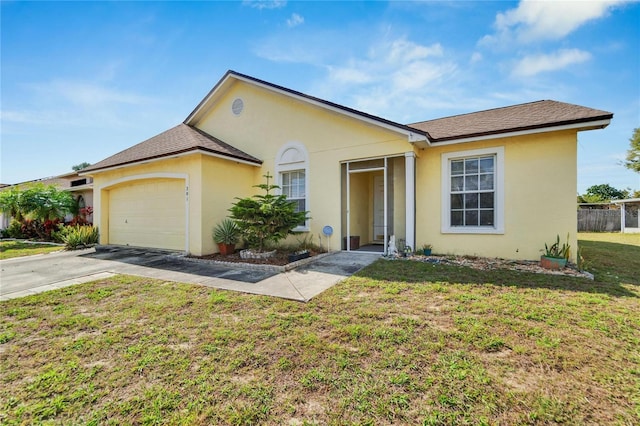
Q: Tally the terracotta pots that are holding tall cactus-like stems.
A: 1